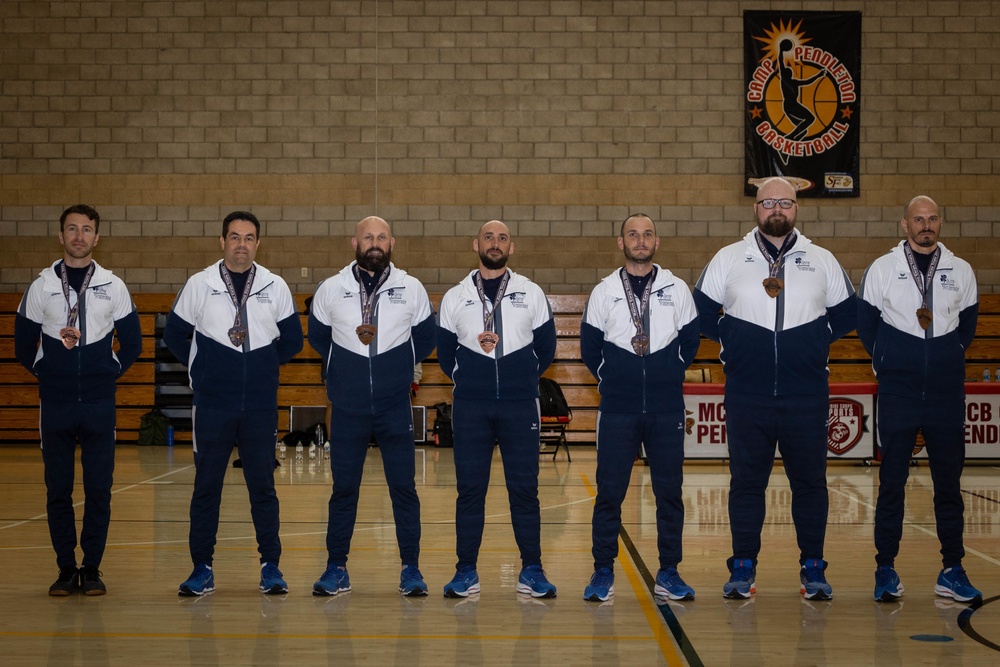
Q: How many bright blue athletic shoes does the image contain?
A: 12